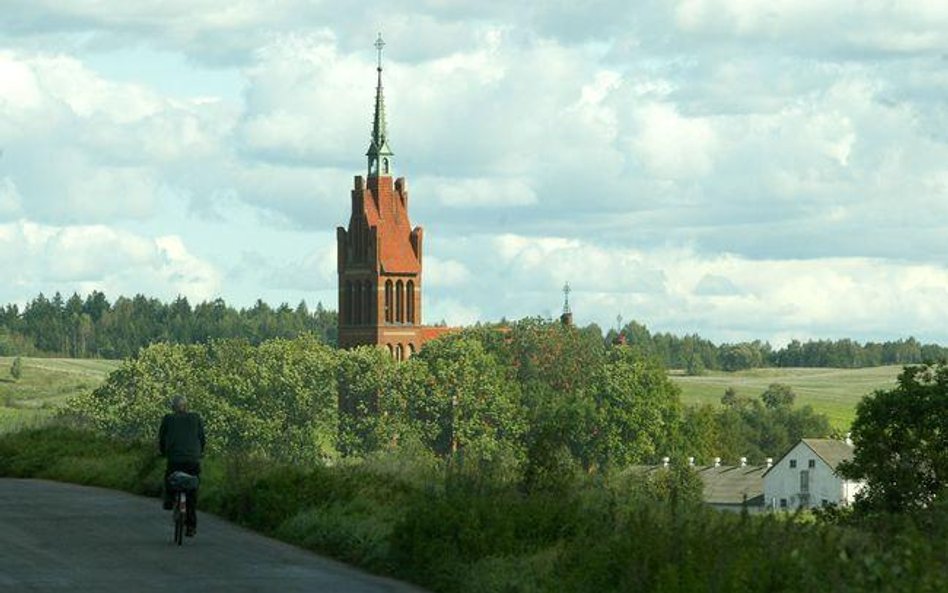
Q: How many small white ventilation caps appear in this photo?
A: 5